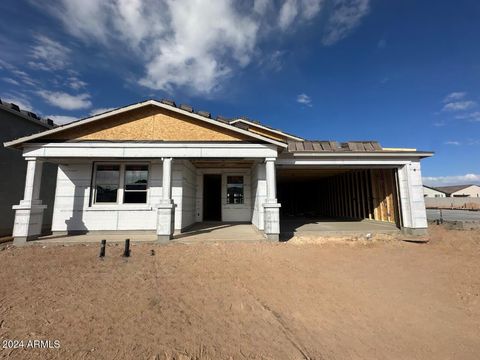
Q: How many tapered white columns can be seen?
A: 3